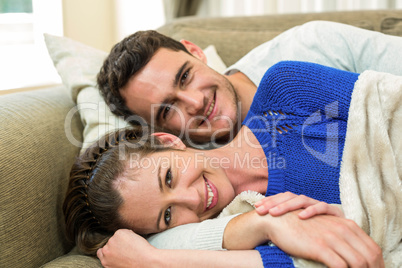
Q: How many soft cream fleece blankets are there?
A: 1